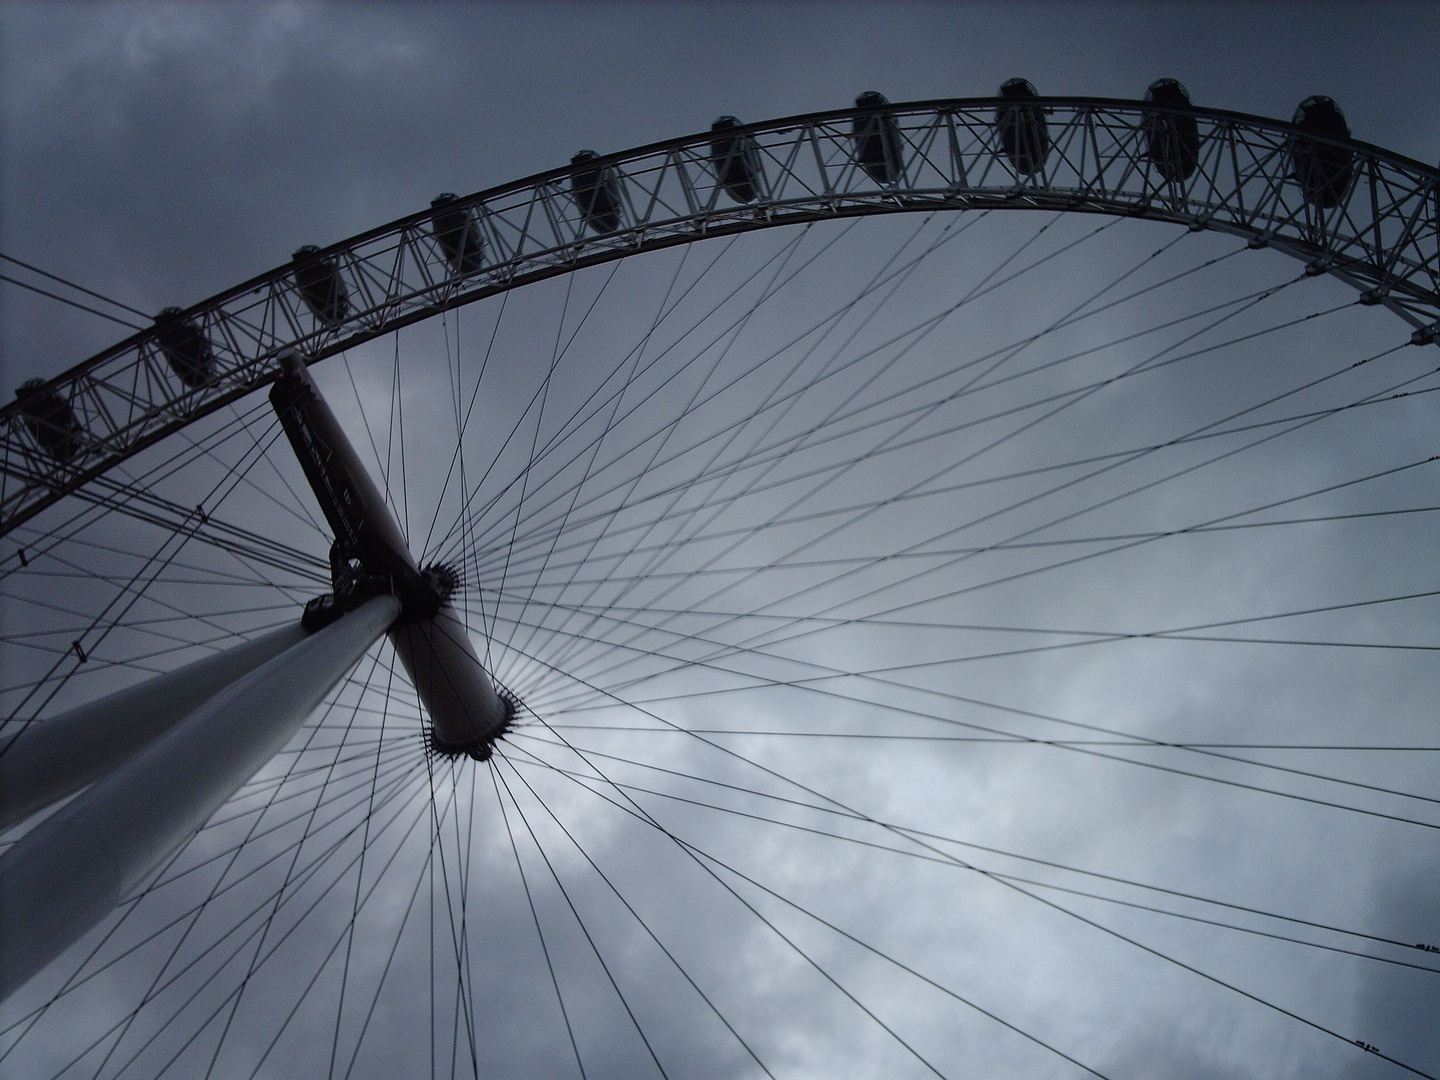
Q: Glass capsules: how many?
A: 10